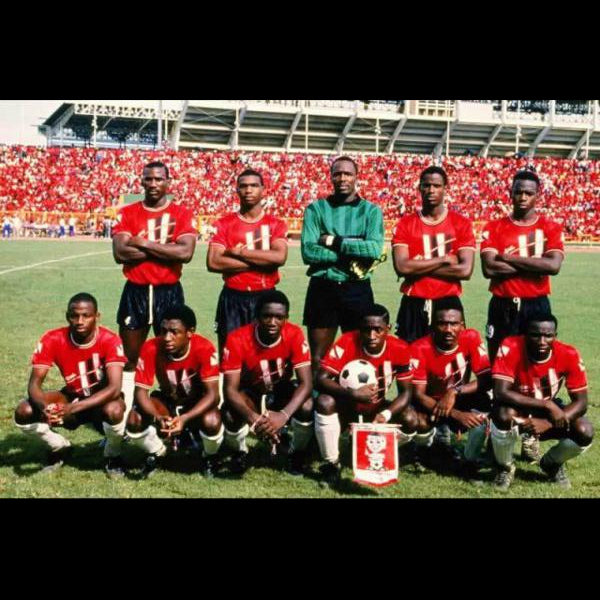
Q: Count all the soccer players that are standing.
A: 5